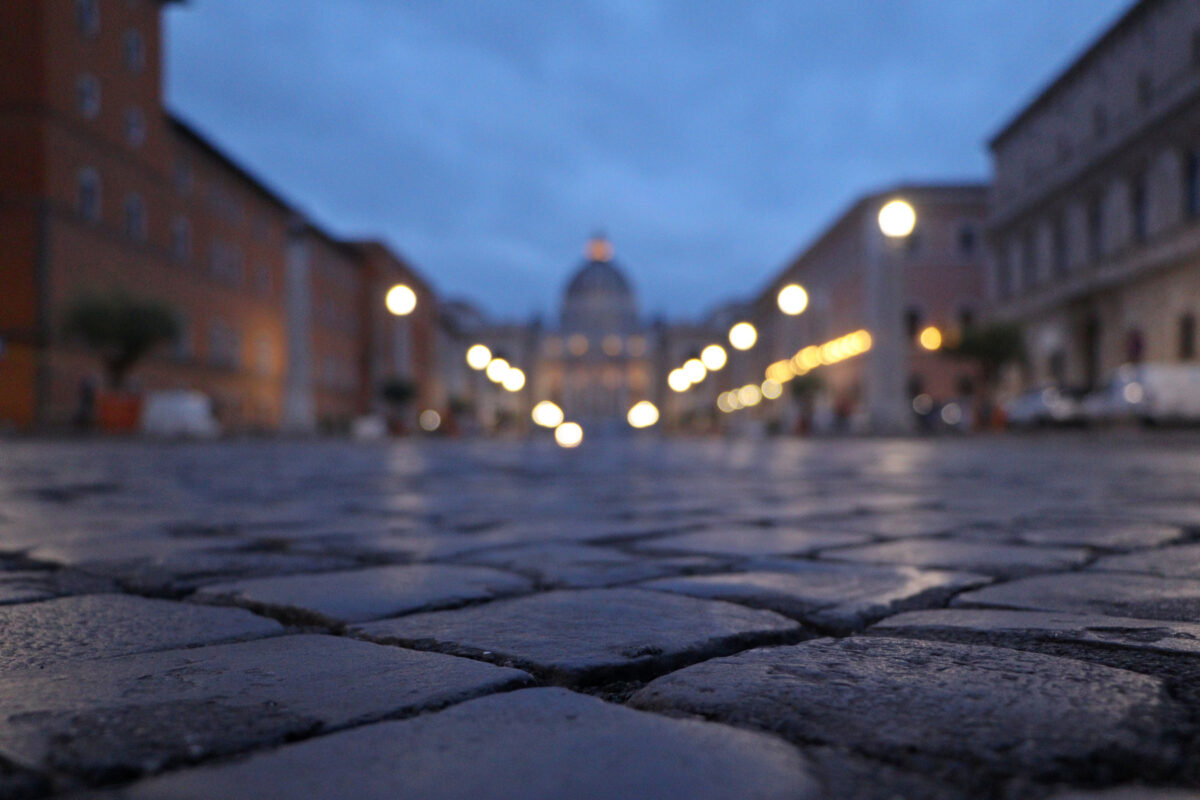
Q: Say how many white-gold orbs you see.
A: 13